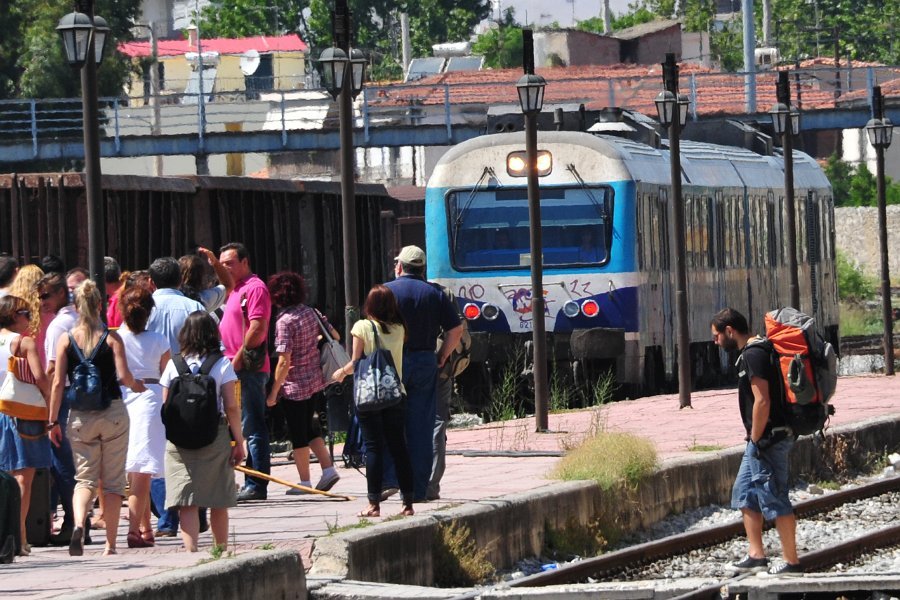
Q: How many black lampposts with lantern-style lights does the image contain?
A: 6